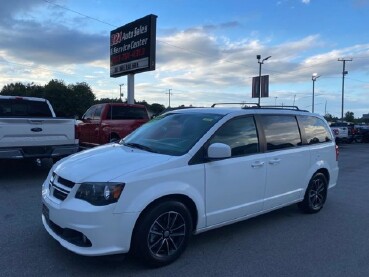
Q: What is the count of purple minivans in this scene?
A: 0